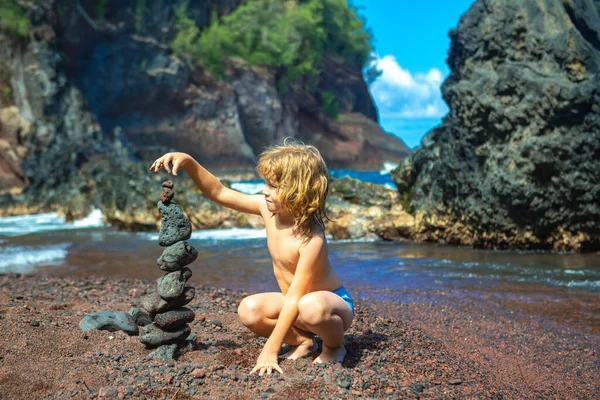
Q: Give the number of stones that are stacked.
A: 9